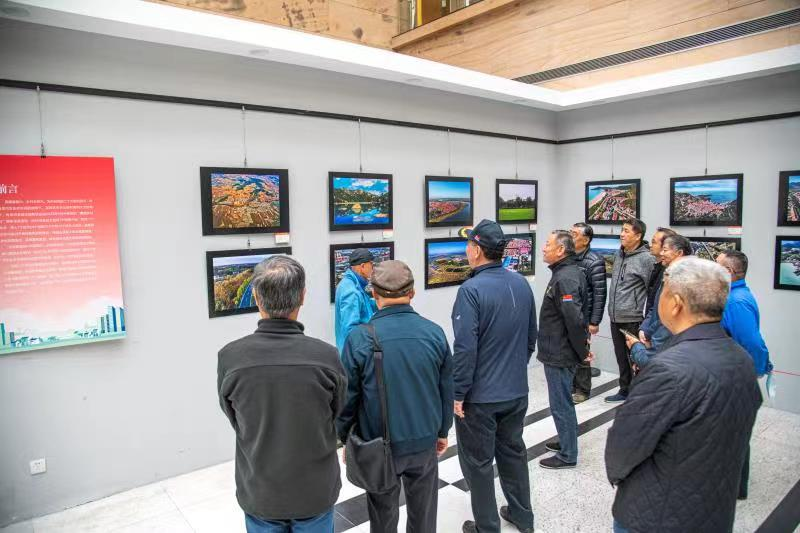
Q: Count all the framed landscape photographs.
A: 14